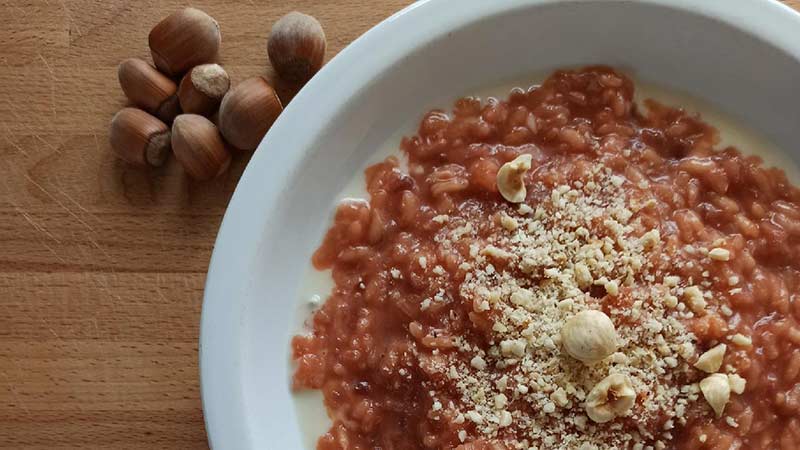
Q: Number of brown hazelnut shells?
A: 7